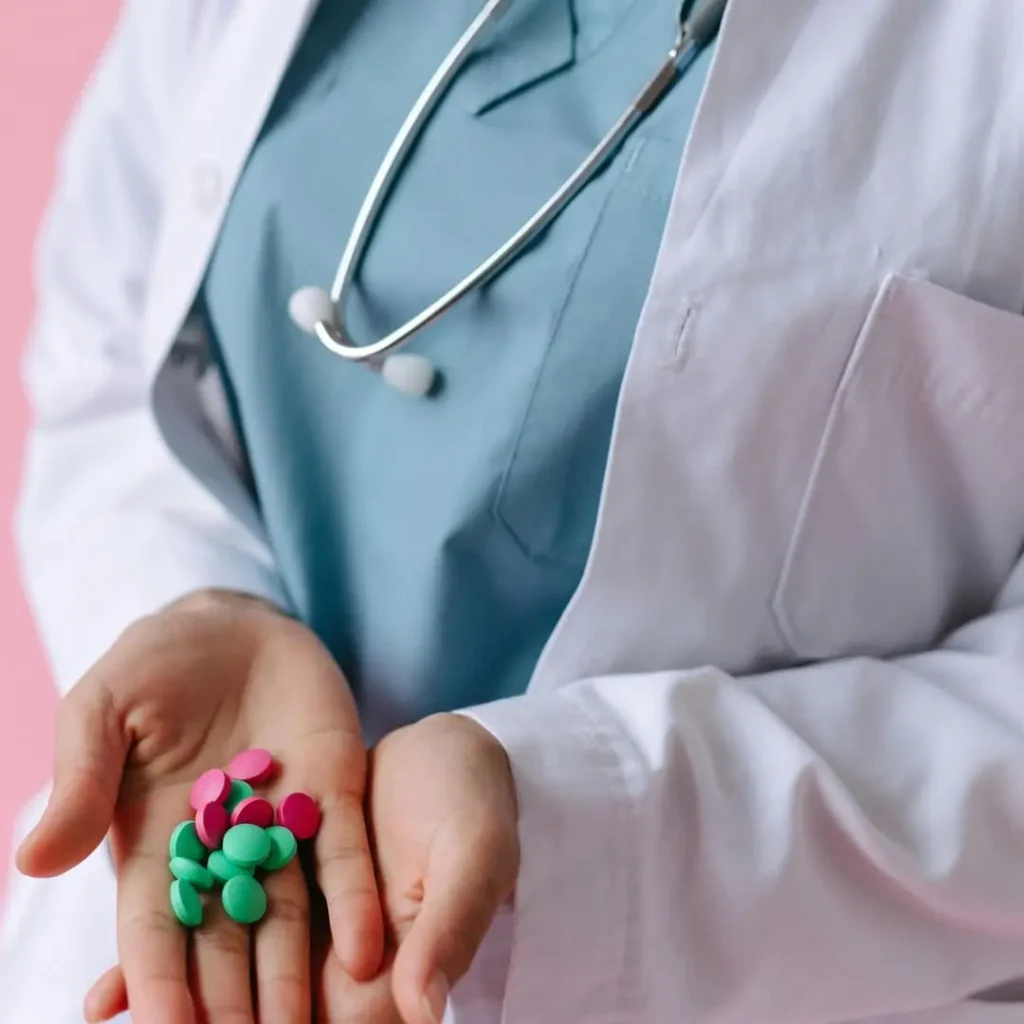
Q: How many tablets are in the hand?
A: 13